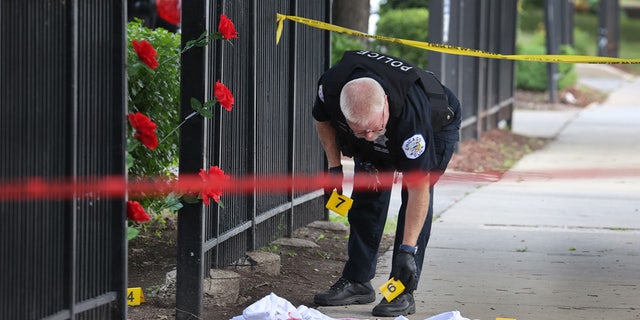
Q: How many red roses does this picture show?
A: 6